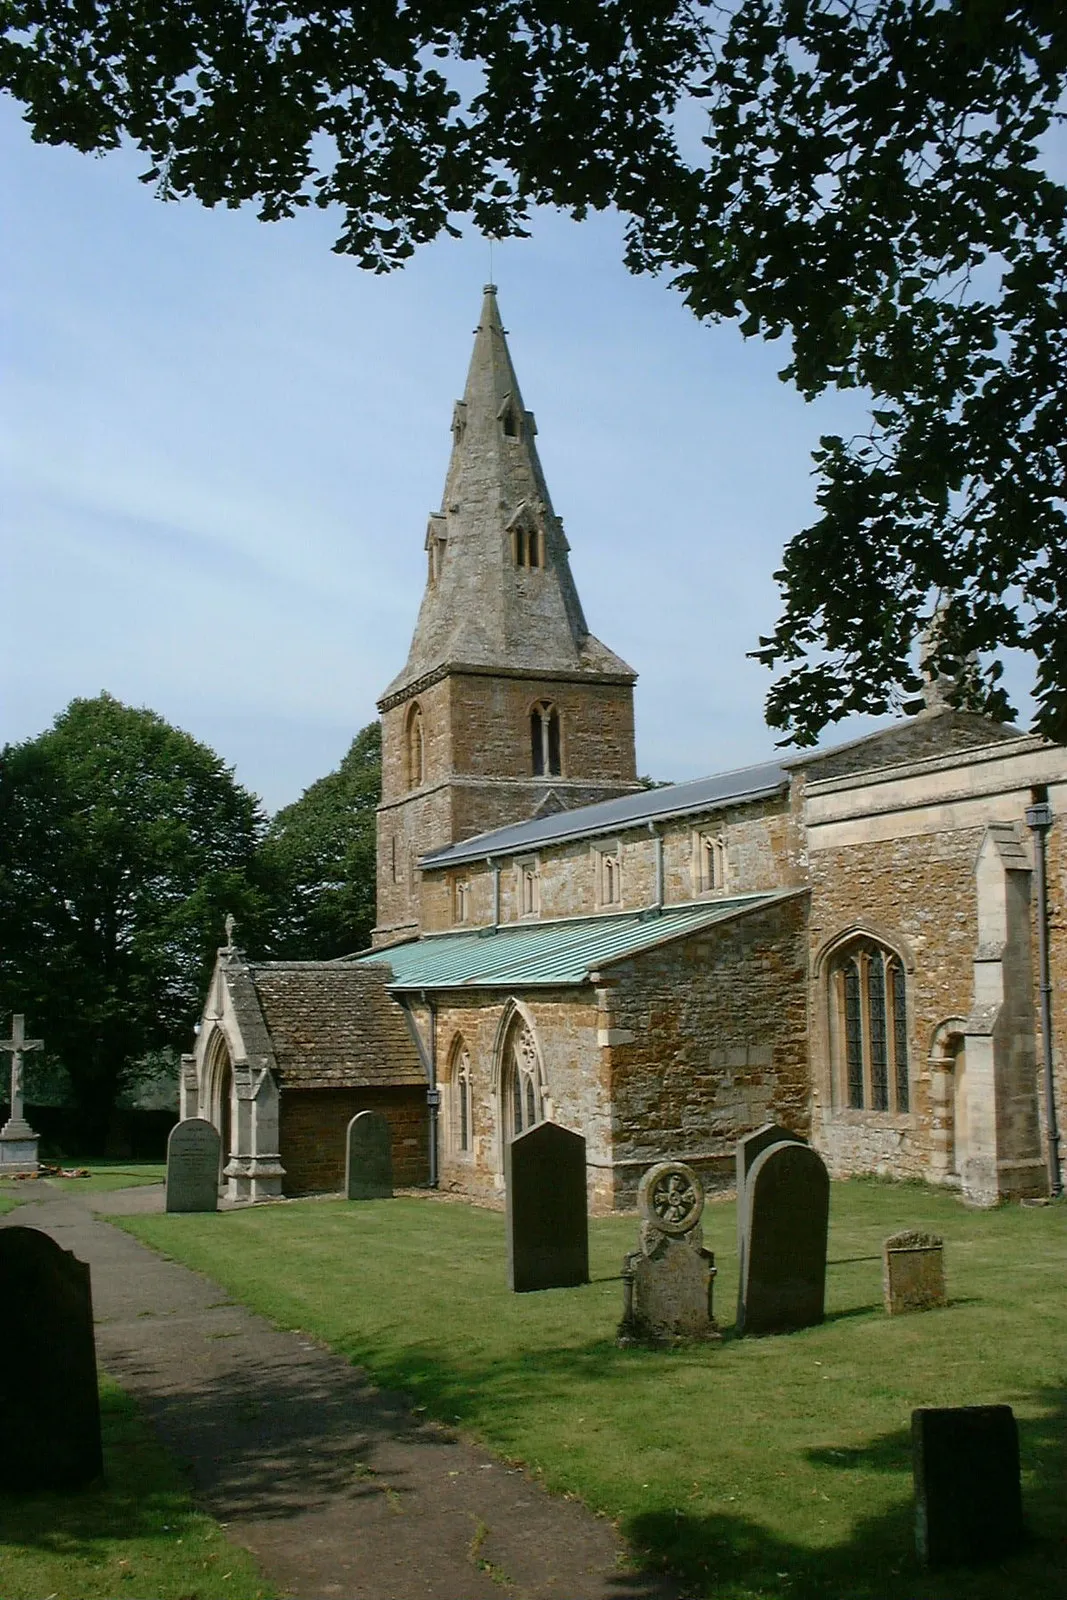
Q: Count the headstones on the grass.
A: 9